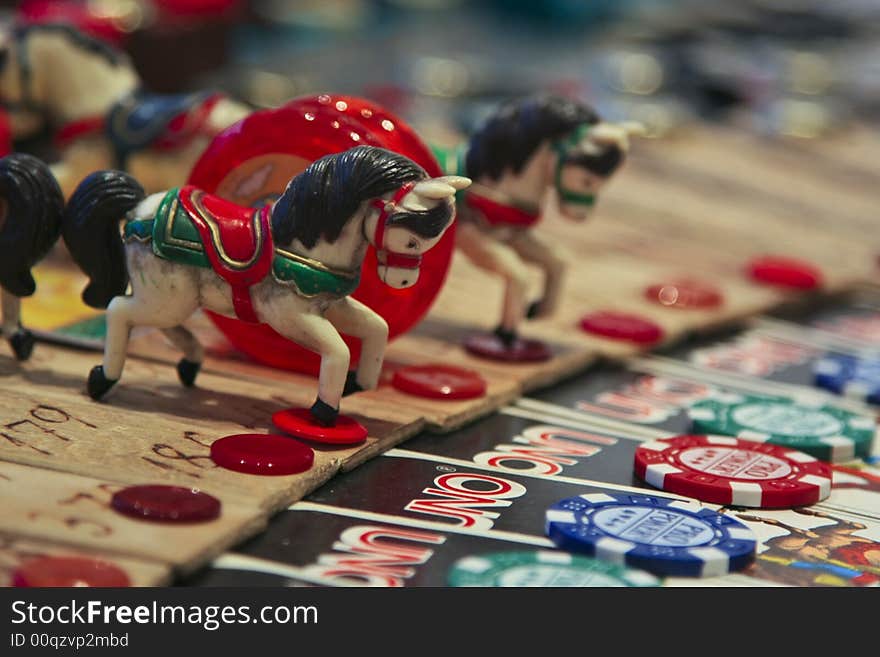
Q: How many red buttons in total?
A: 9